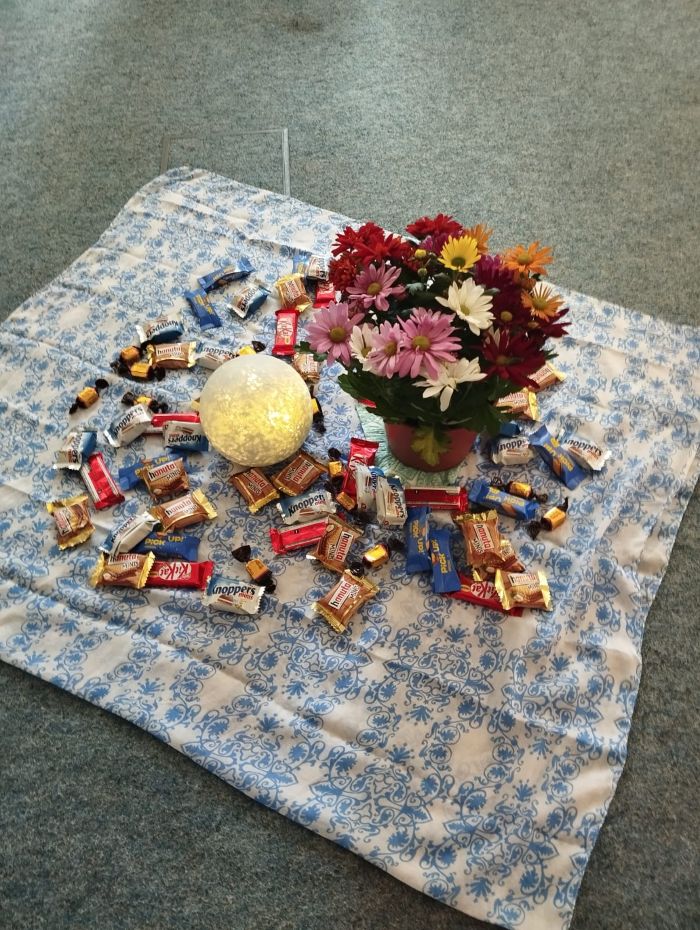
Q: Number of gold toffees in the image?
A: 12